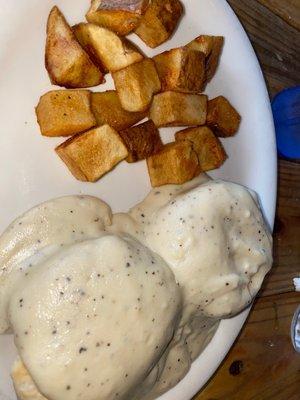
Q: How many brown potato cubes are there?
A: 15